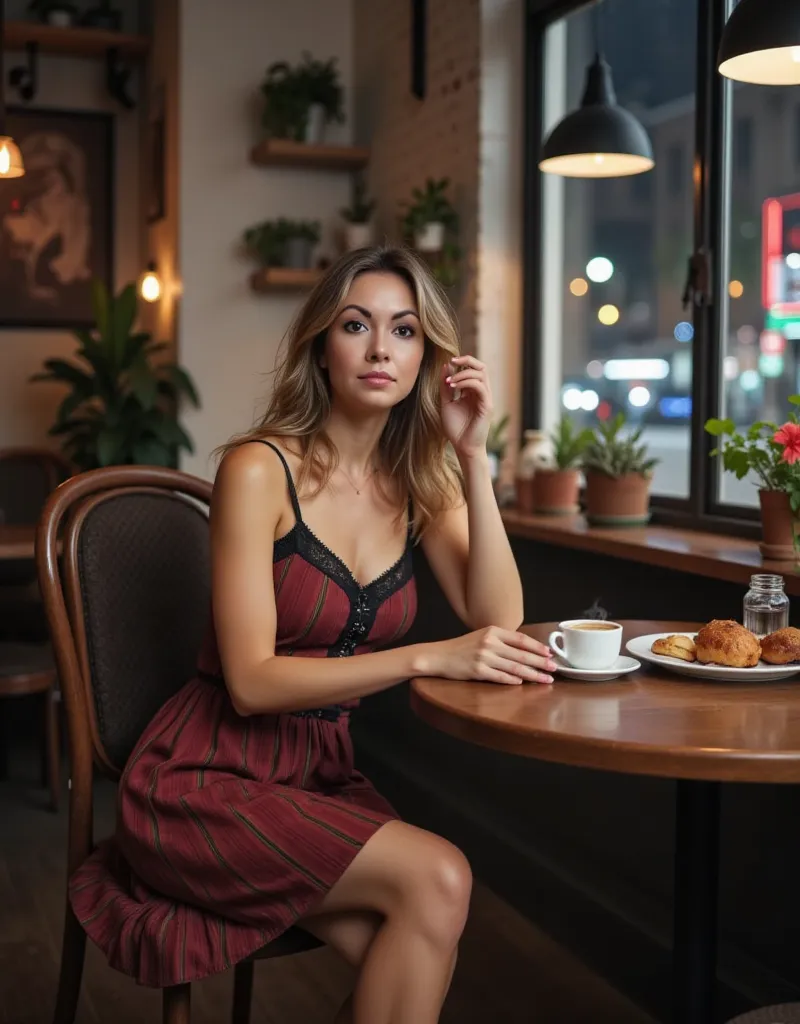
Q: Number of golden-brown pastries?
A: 3